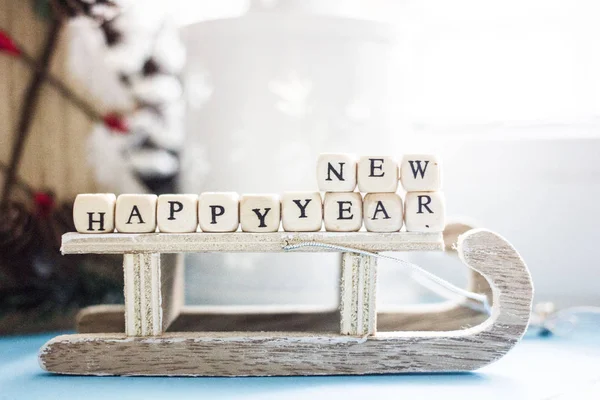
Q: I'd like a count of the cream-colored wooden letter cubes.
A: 12